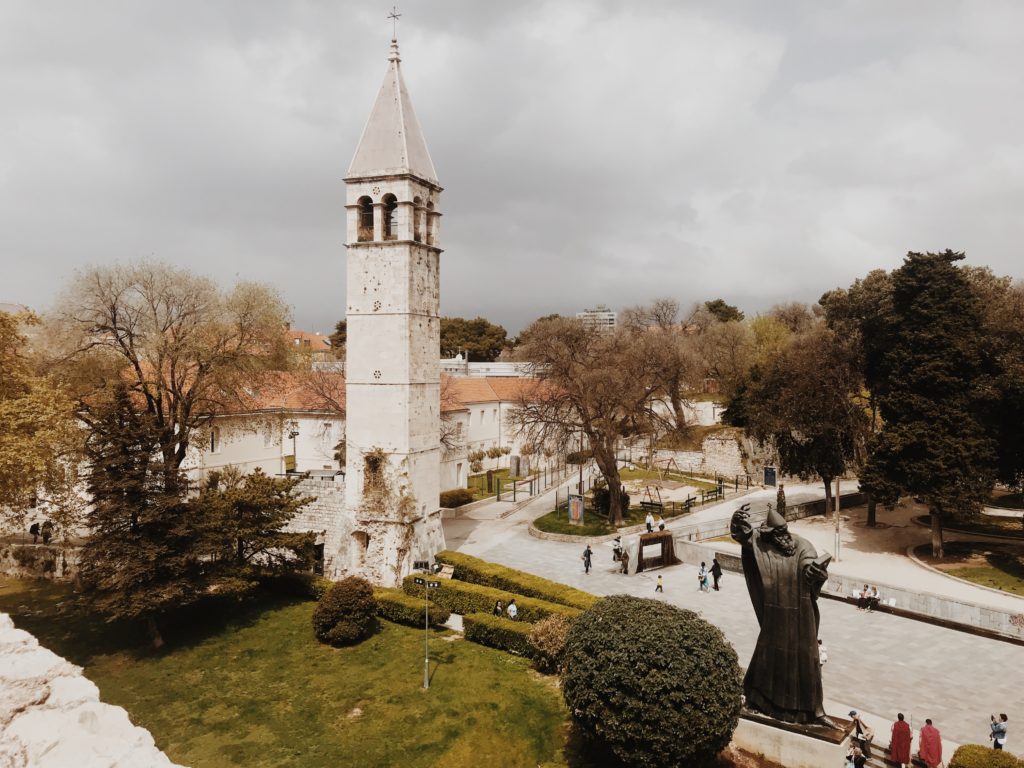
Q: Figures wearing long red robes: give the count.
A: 2